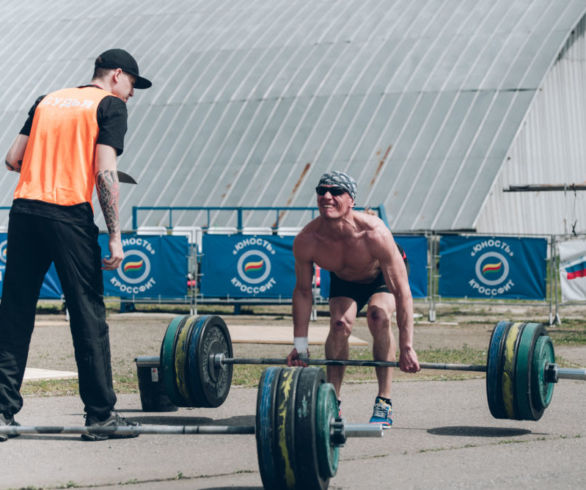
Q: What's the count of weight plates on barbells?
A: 11